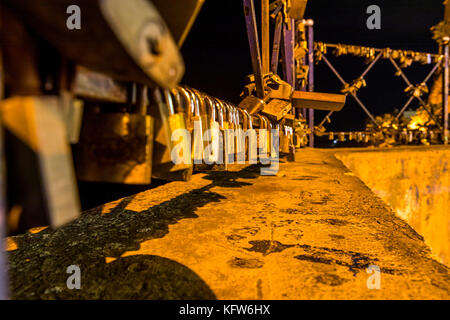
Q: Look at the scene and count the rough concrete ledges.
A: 1